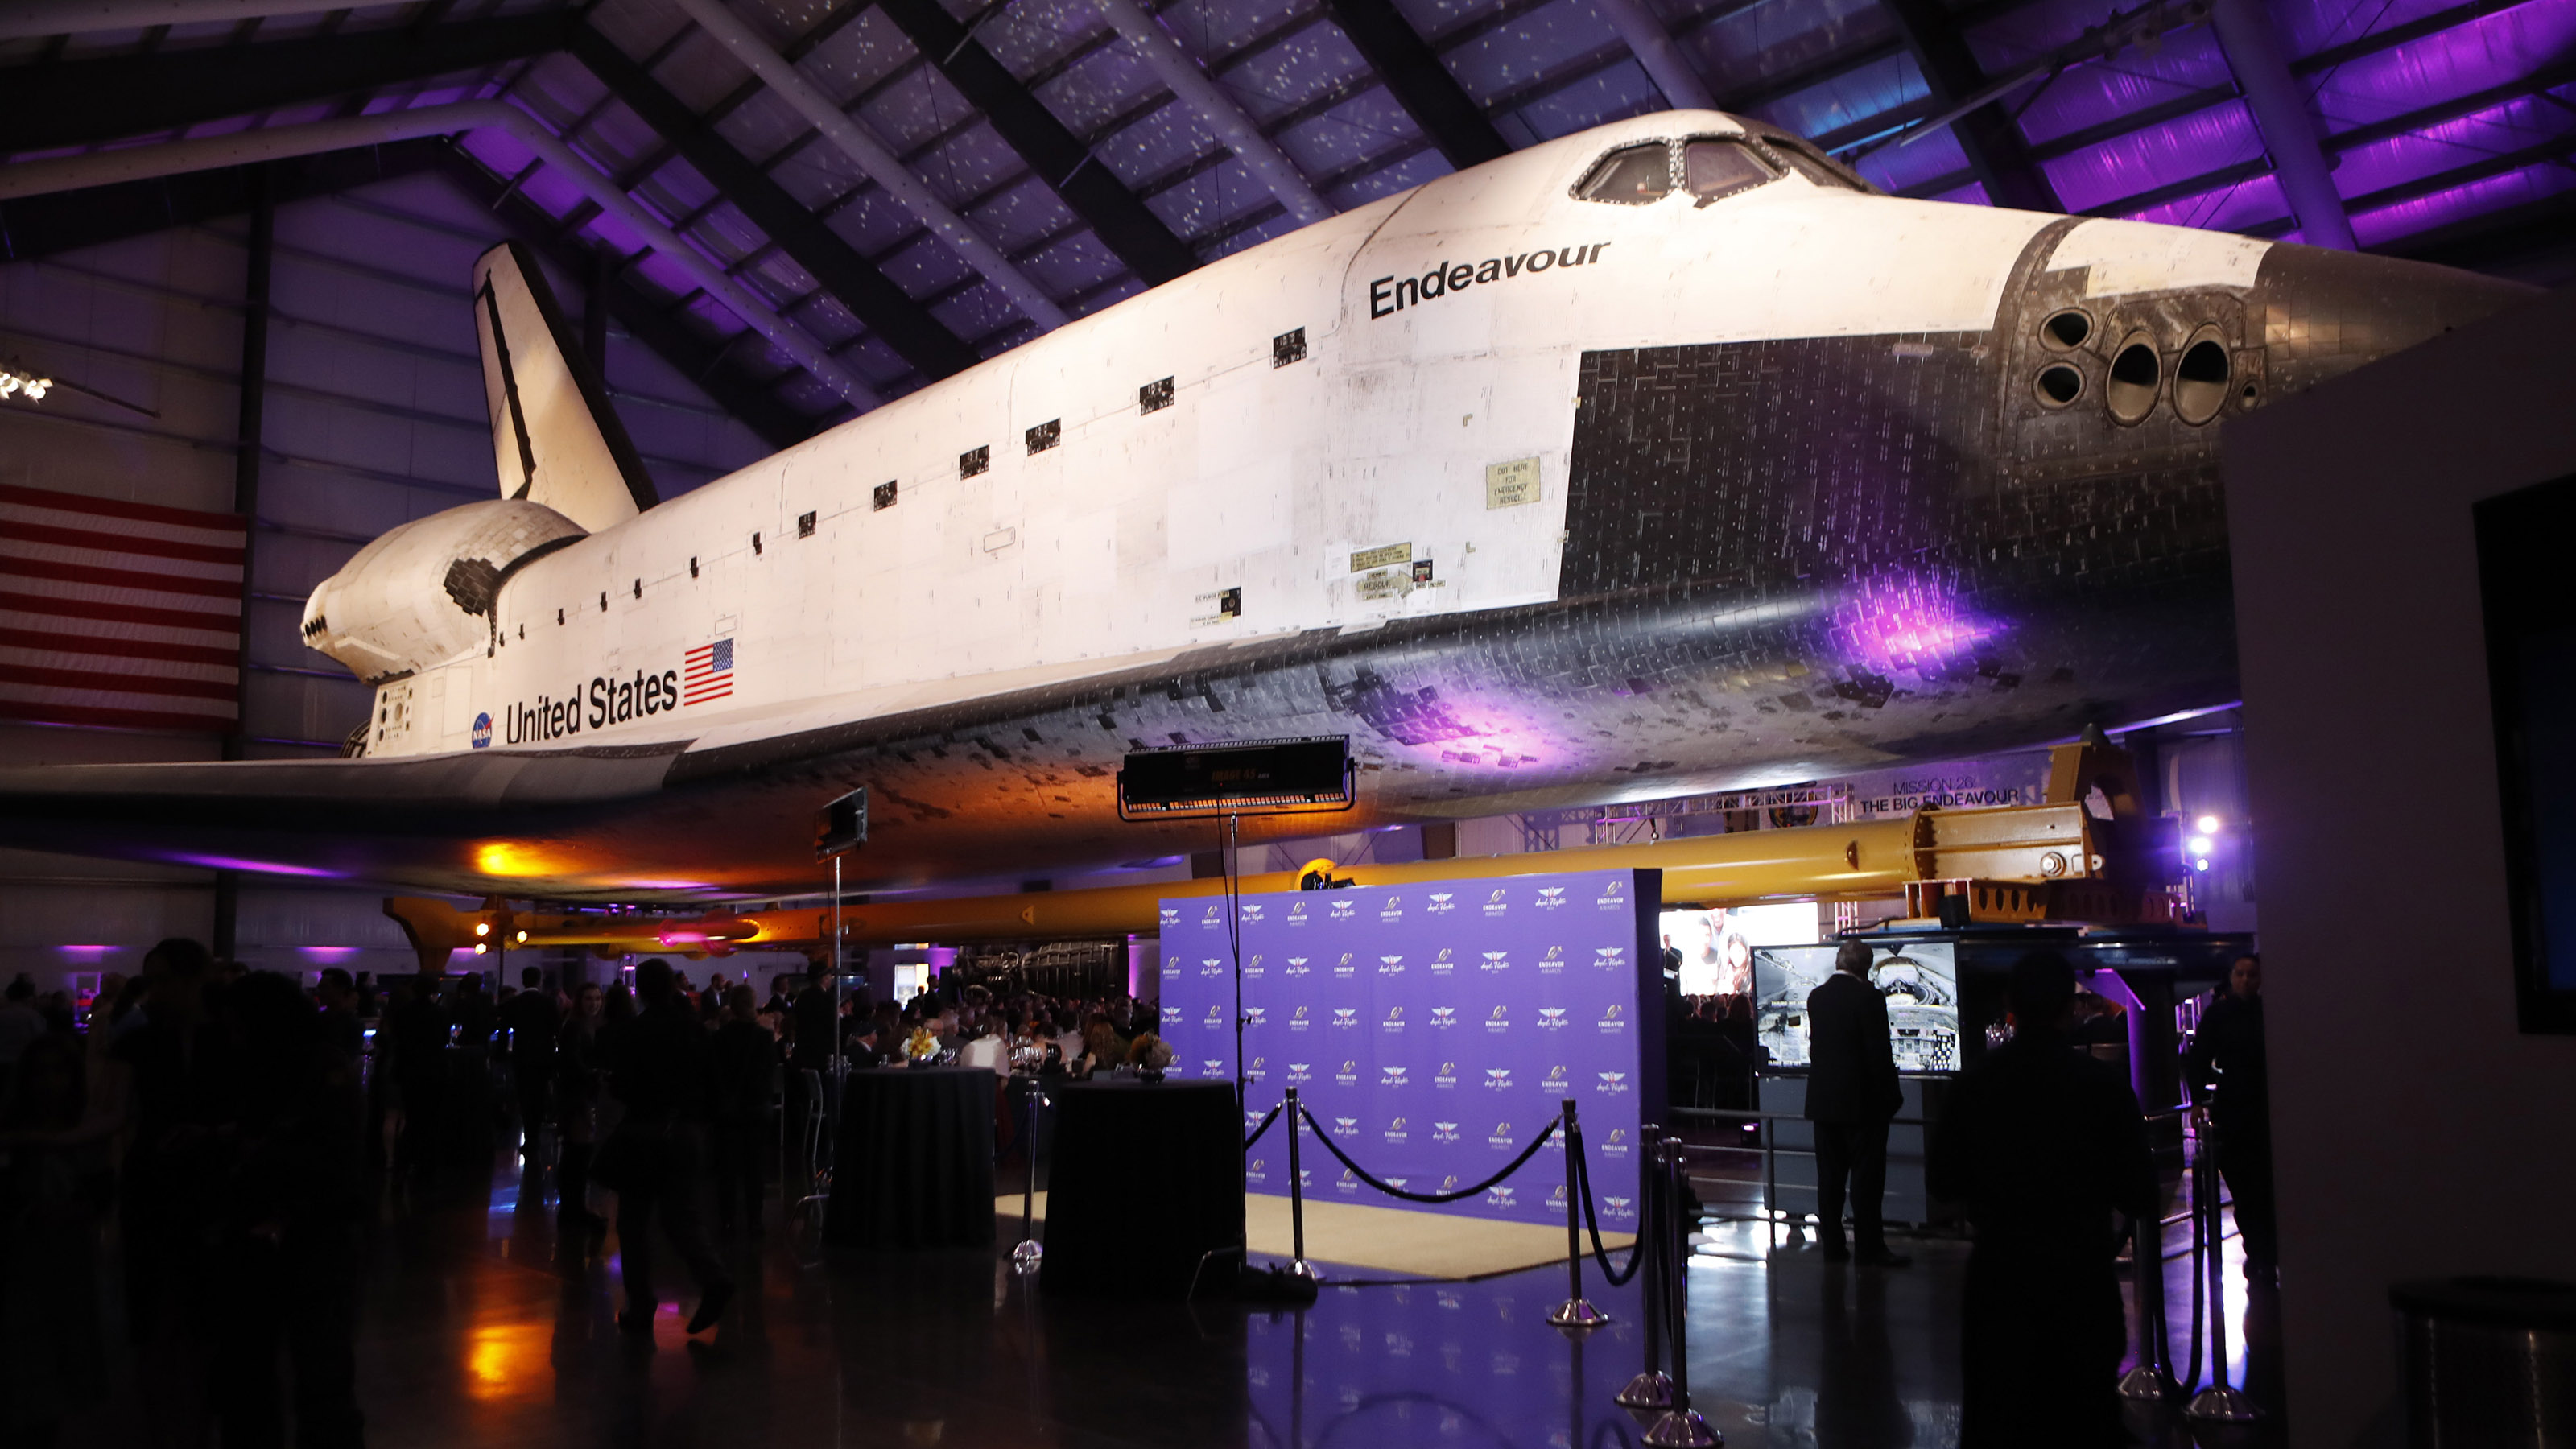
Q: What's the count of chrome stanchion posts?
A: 7